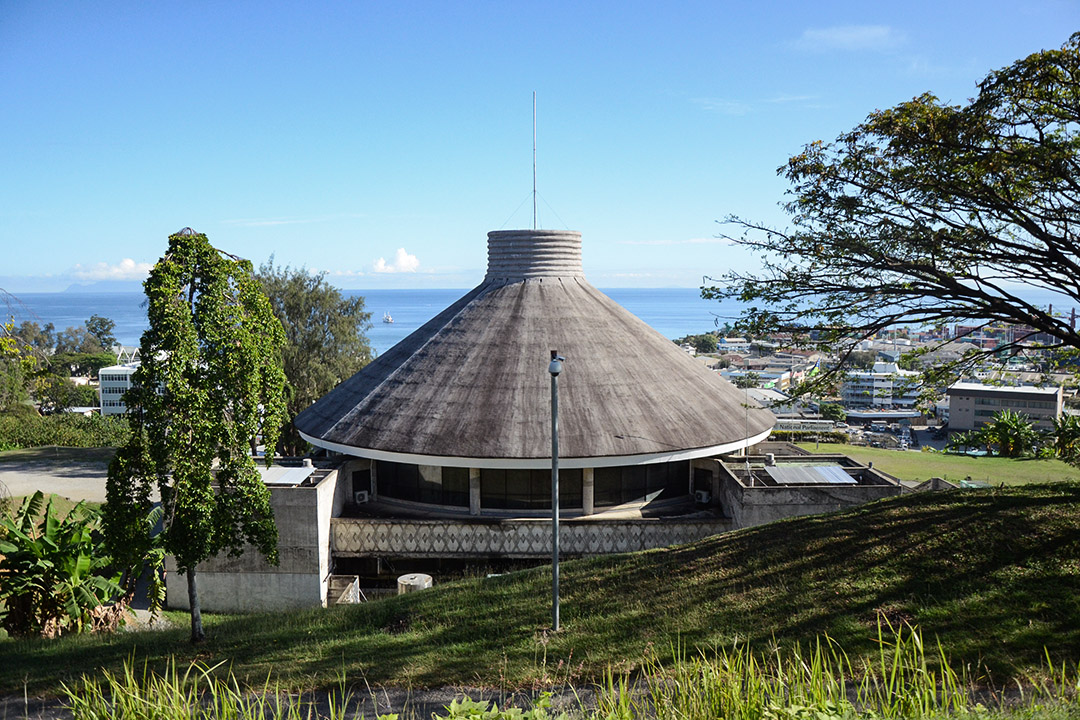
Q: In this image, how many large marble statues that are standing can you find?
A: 0